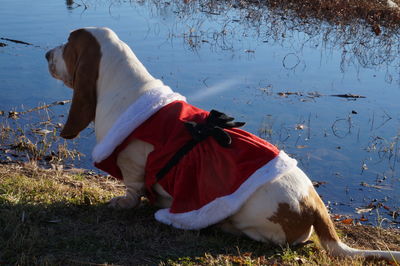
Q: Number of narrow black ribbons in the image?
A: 1